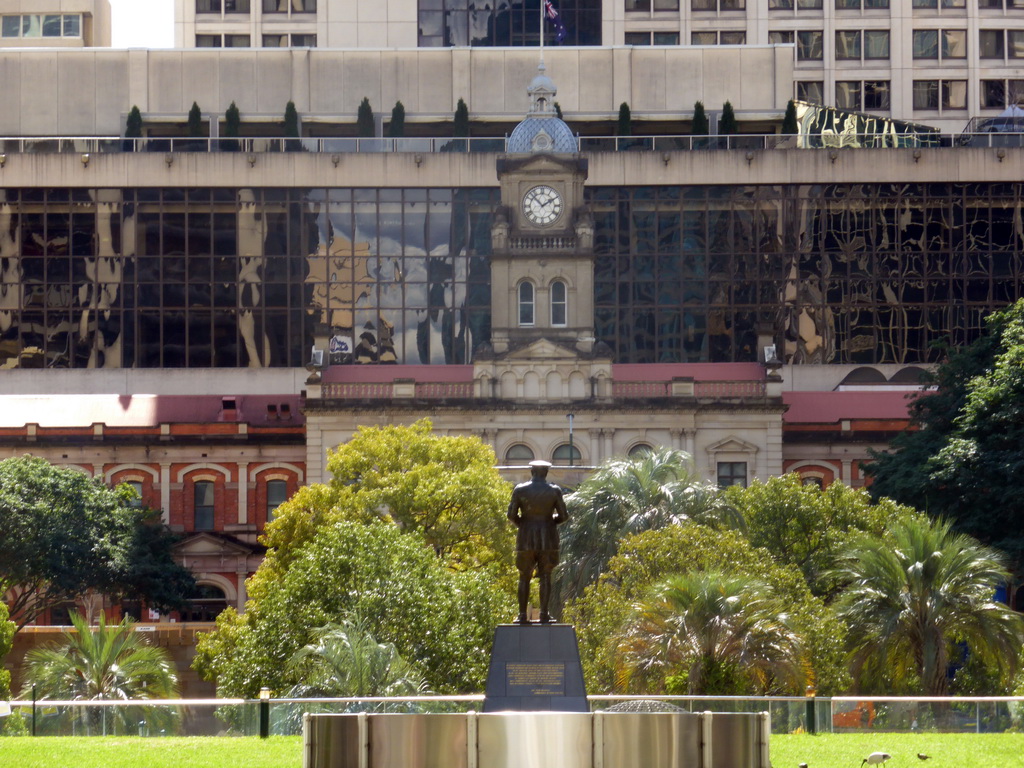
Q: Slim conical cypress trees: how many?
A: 12